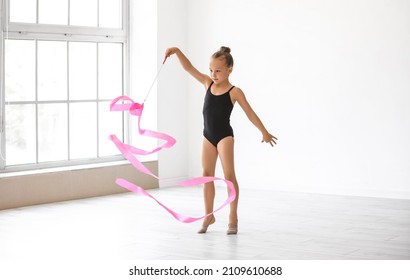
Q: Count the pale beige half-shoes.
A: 2